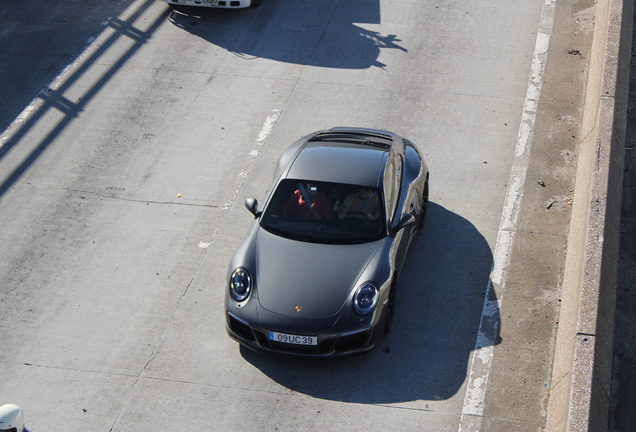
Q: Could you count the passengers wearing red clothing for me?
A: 1